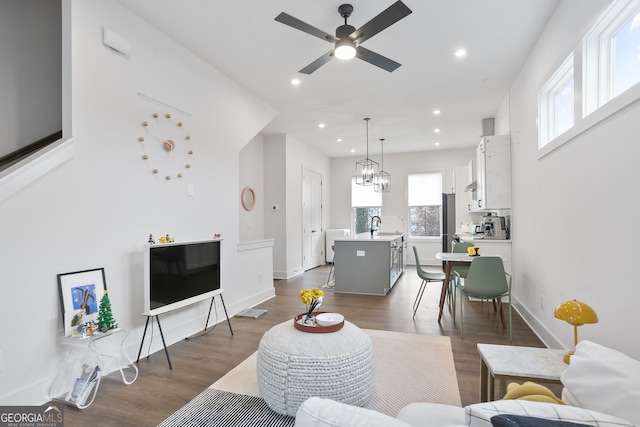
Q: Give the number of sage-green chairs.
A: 3